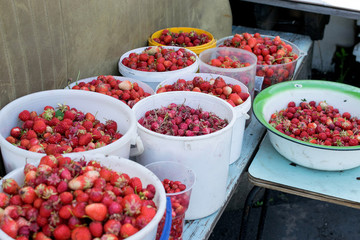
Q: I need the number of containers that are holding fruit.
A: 11